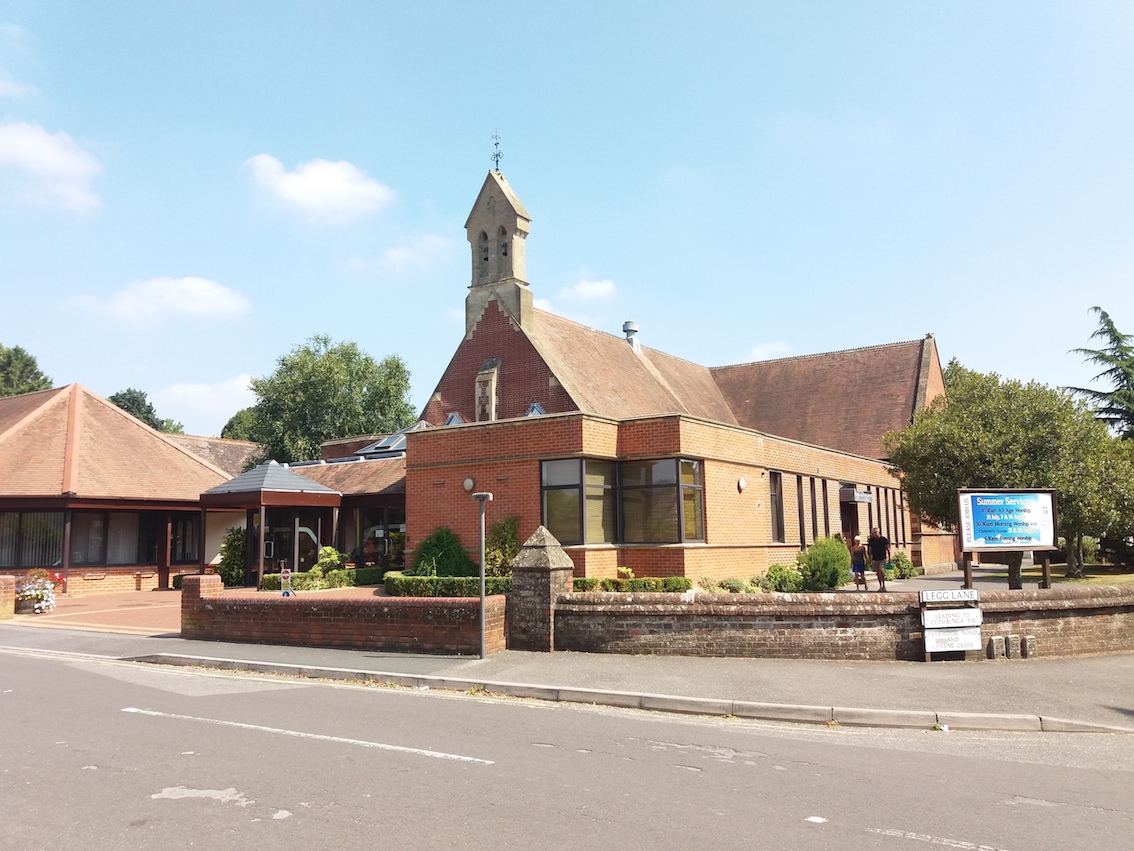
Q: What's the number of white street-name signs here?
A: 3